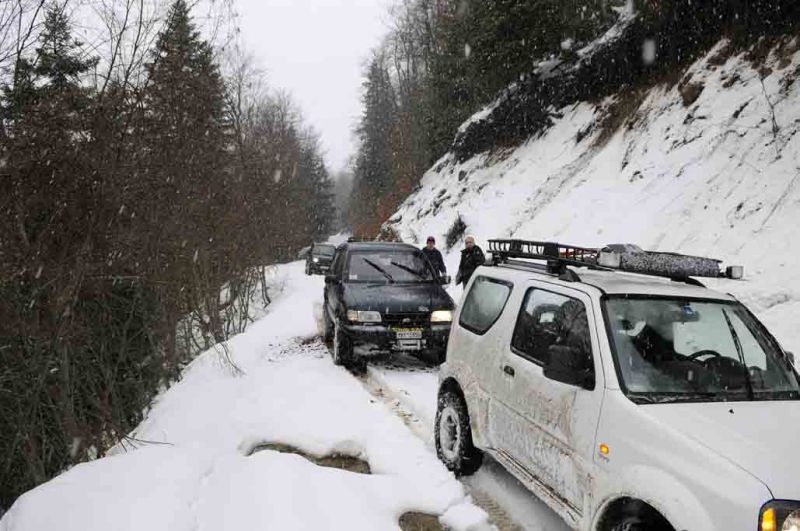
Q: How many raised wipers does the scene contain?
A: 3